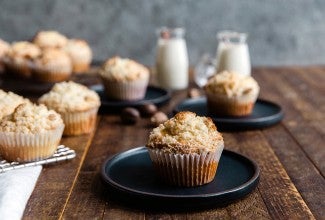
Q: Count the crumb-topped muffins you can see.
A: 11